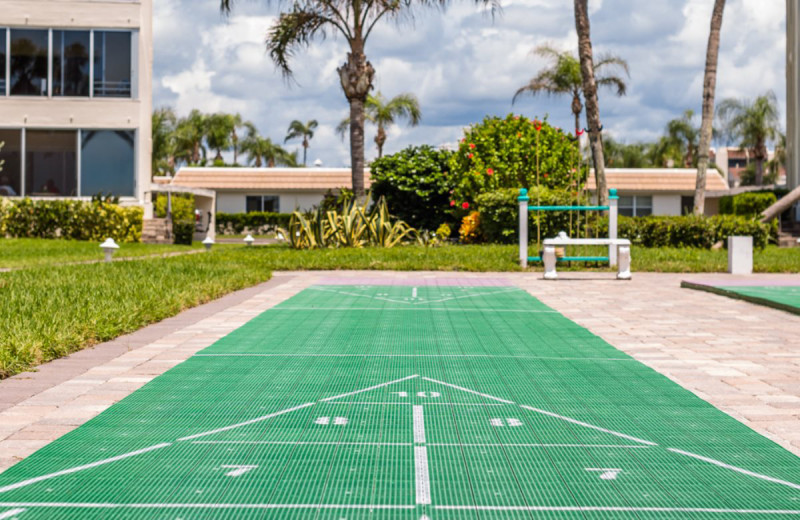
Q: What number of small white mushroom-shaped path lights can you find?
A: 3